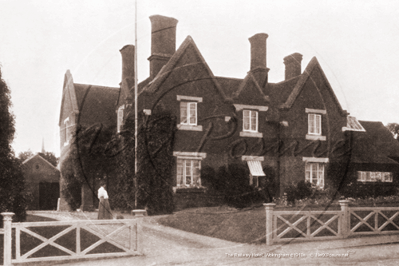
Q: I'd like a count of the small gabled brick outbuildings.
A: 1